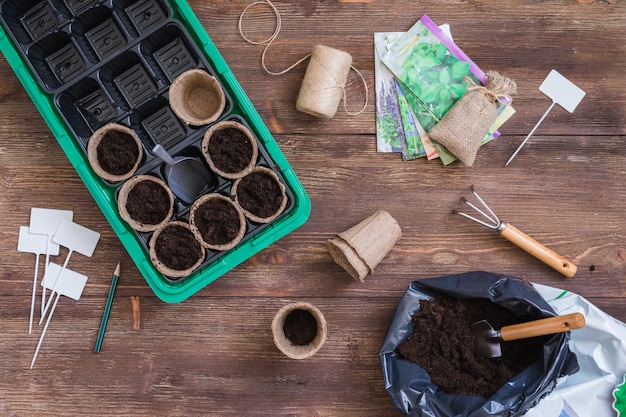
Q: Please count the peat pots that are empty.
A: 3